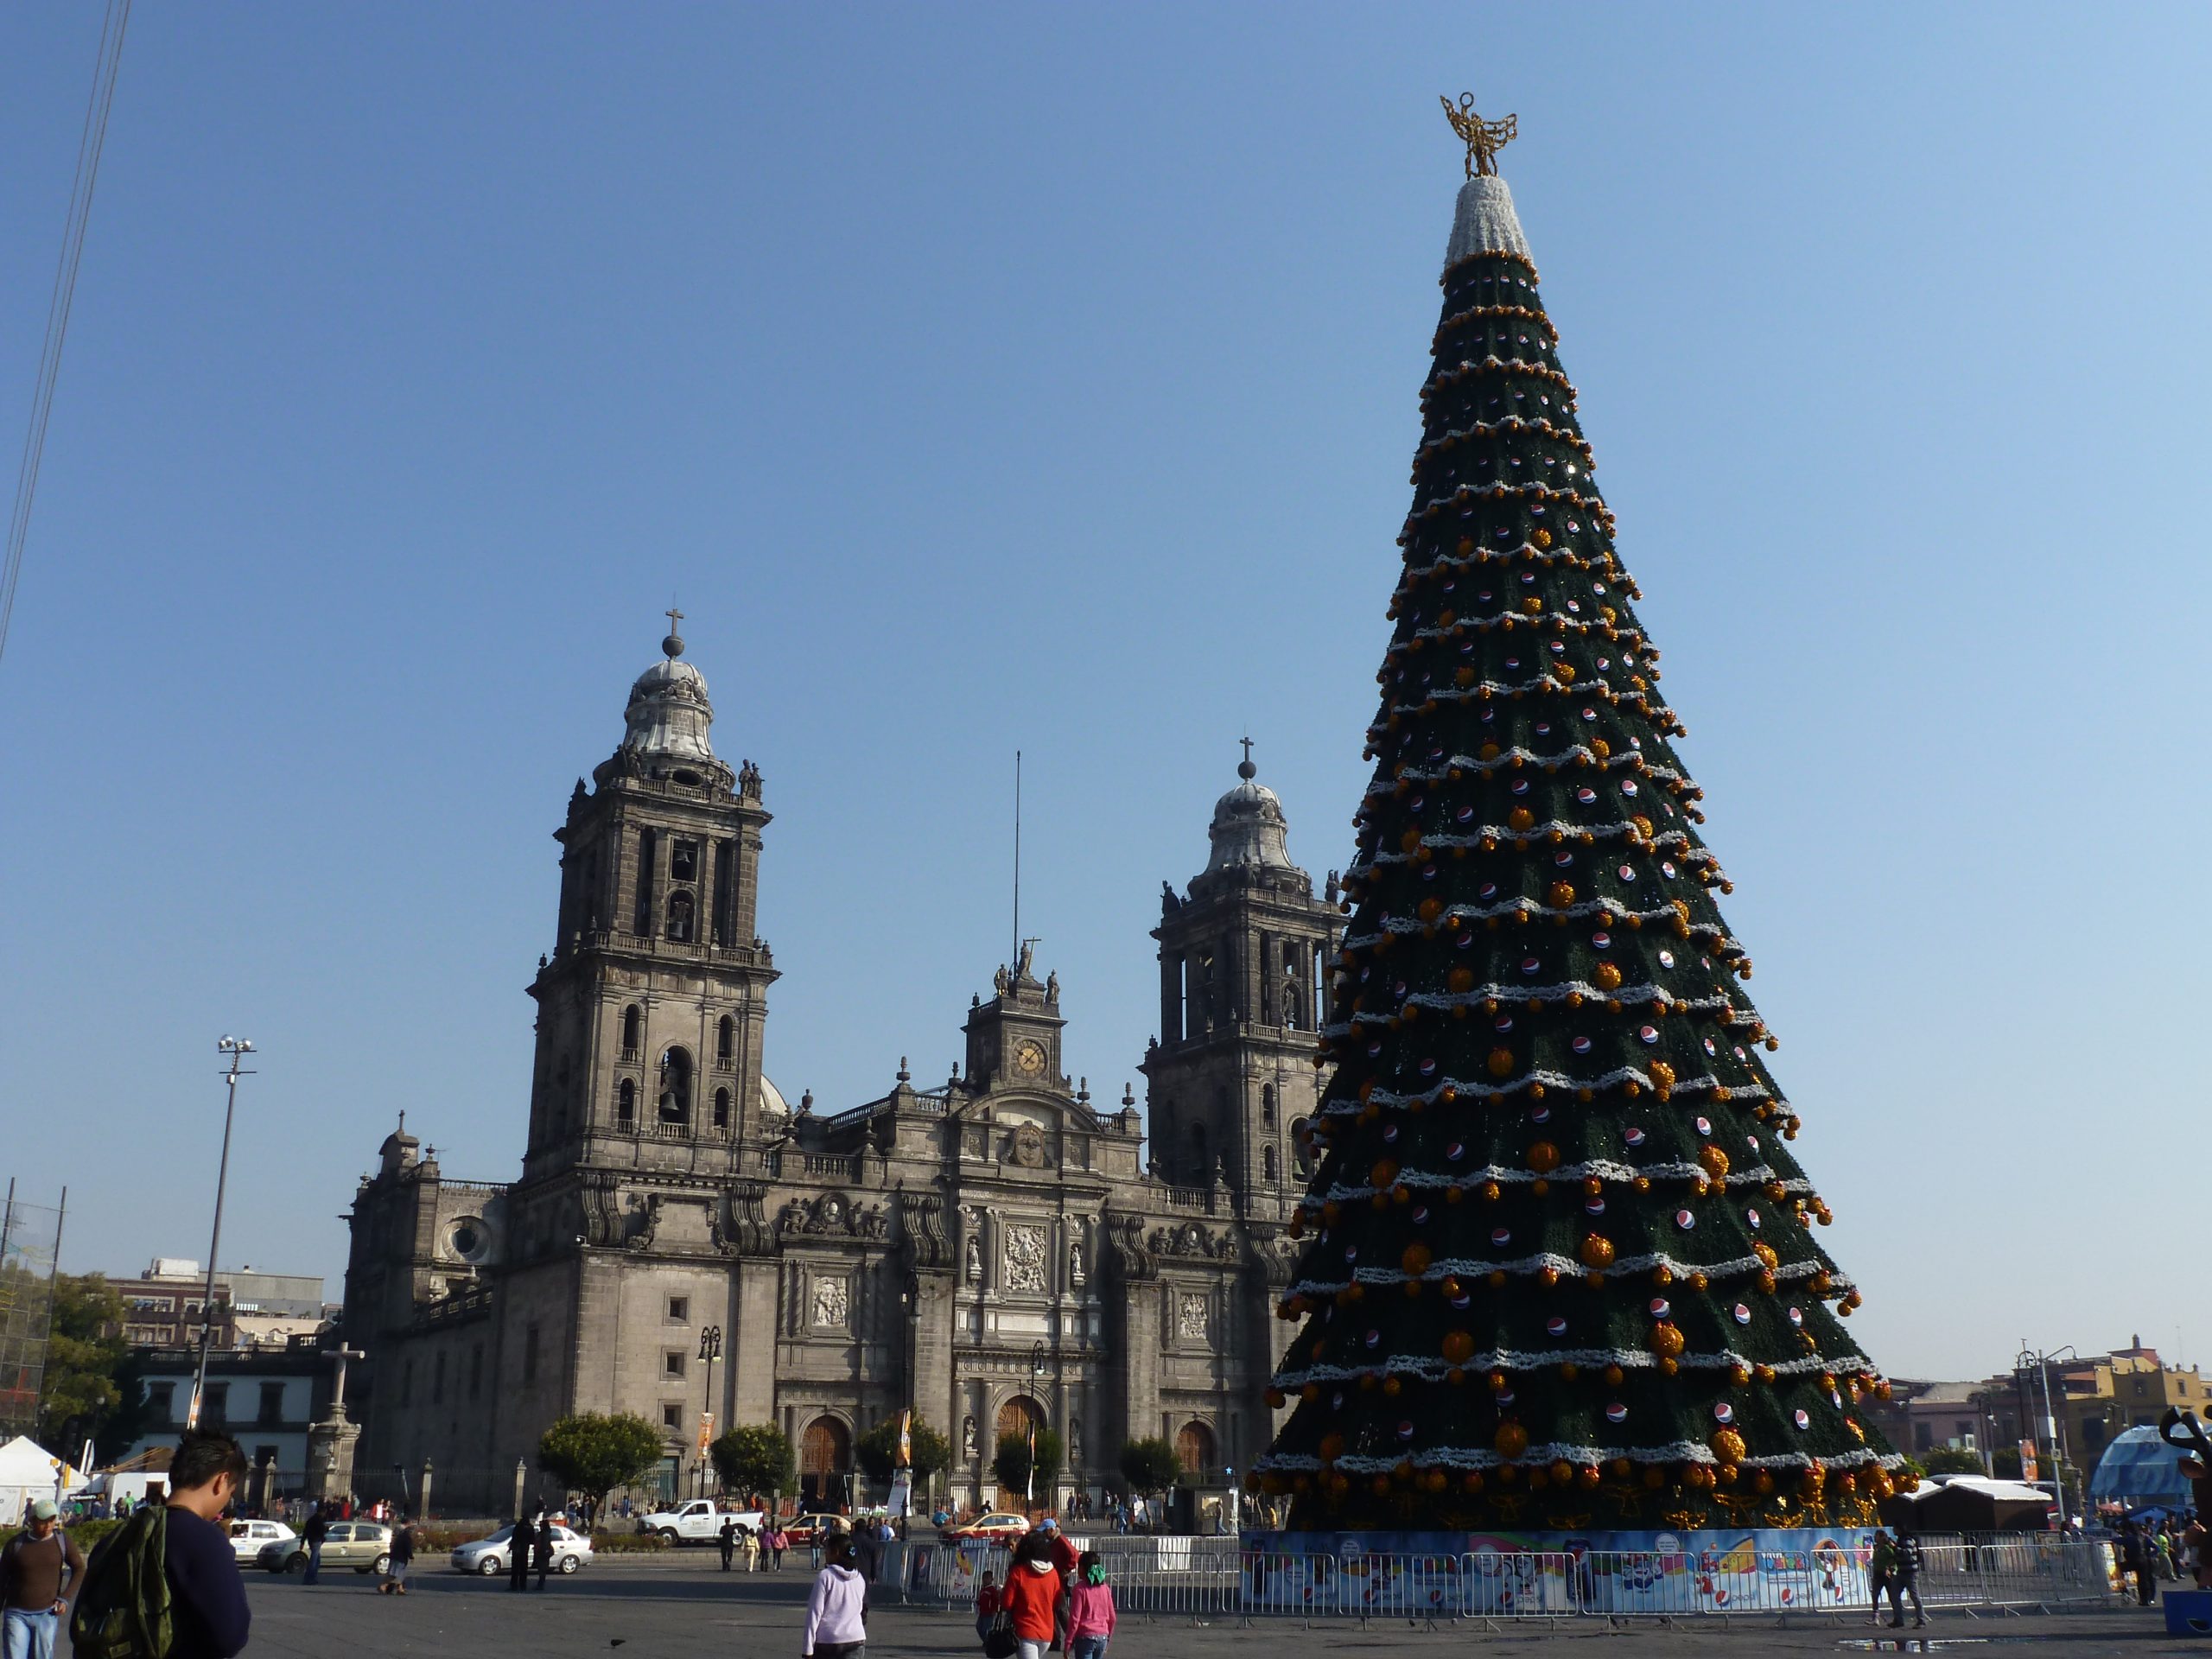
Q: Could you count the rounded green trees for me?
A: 5